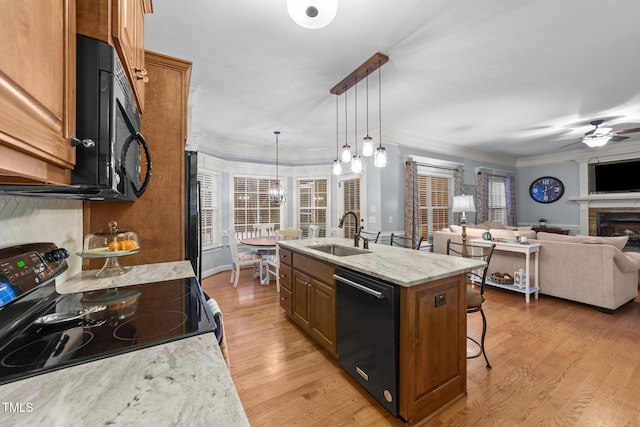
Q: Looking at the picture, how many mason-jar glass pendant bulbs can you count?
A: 5